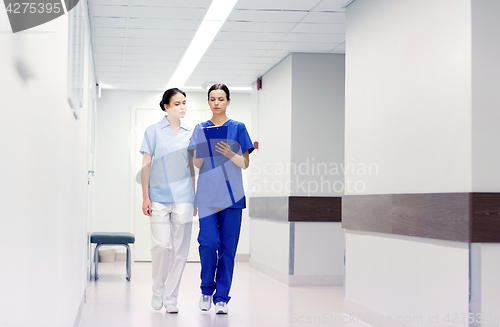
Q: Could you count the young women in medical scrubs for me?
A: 2